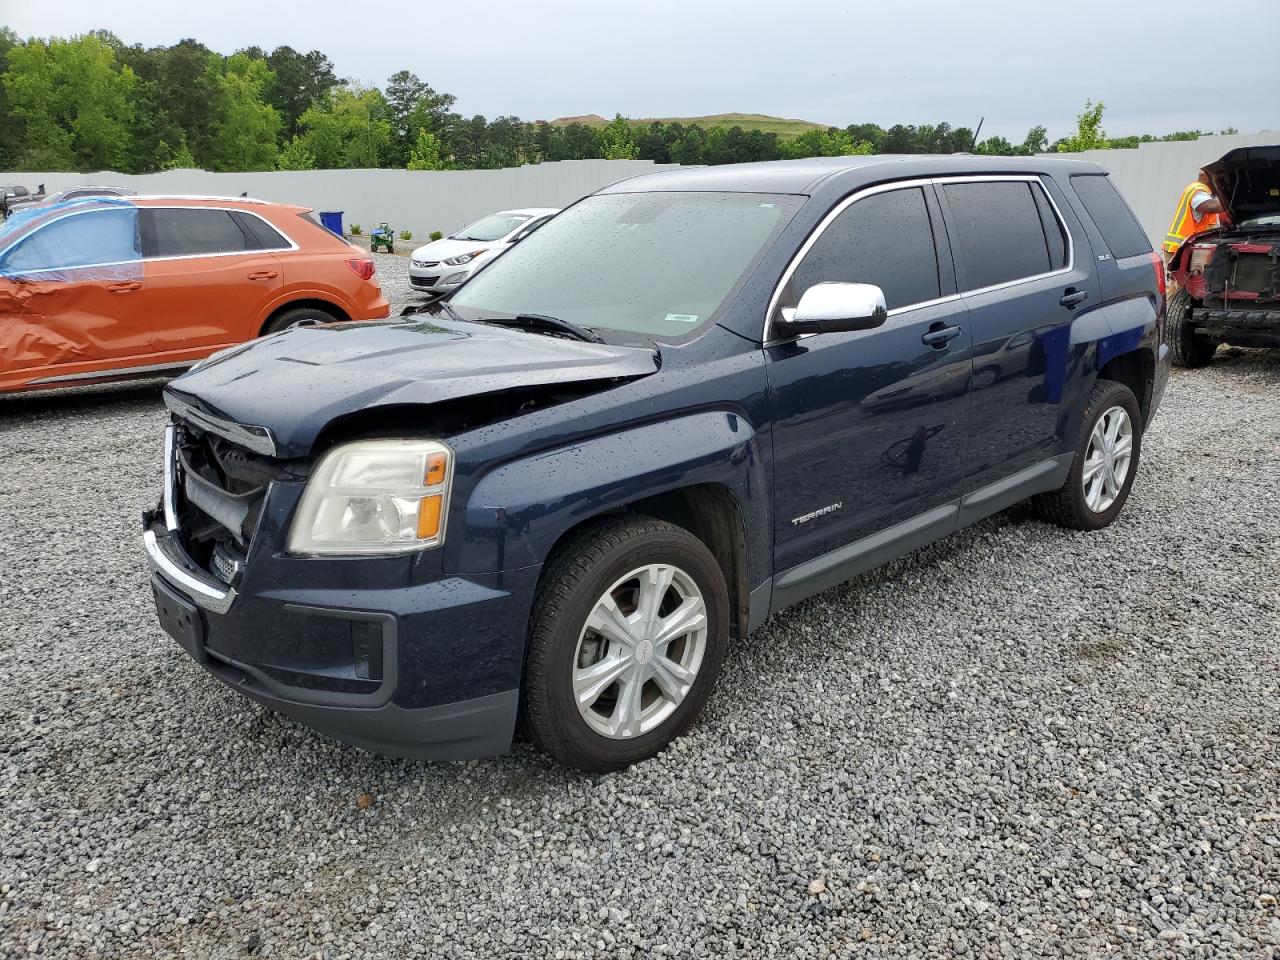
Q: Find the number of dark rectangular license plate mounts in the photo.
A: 1